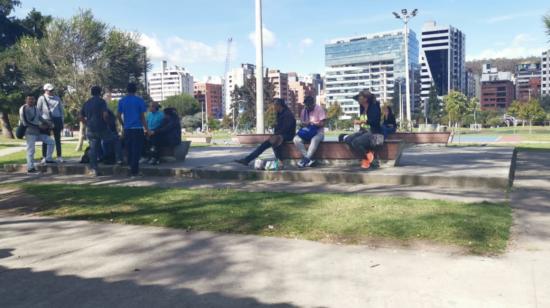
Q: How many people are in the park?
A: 11